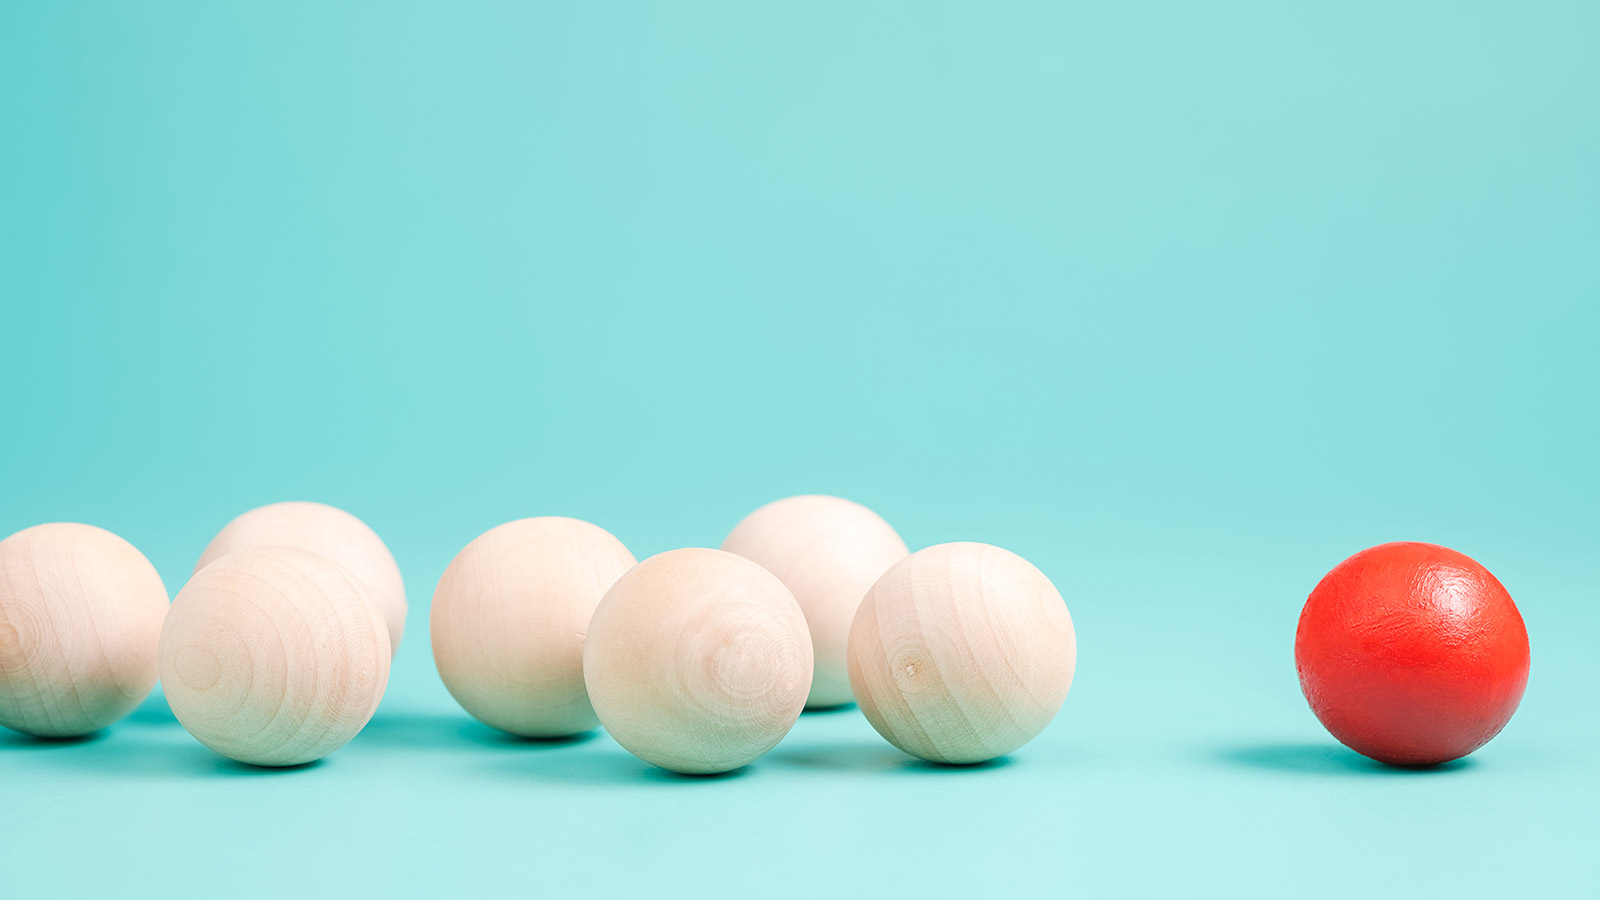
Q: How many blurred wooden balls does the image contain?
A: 2